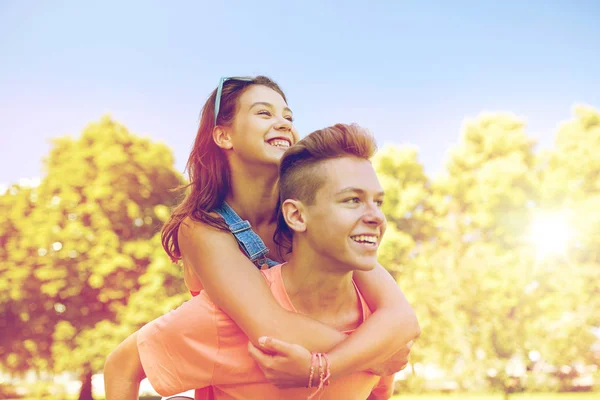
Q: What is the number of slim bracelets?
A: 3